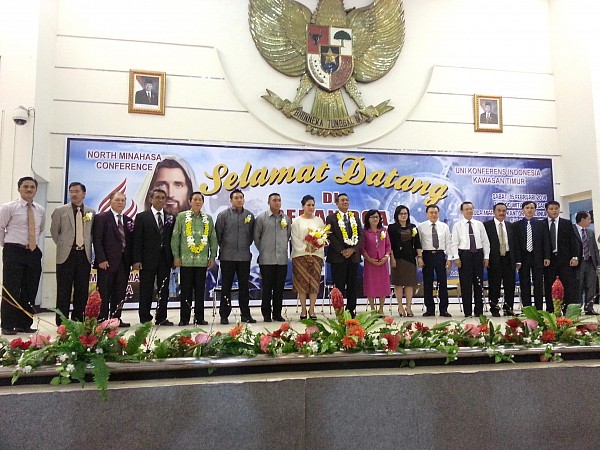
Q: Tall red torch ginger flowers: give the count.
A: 3